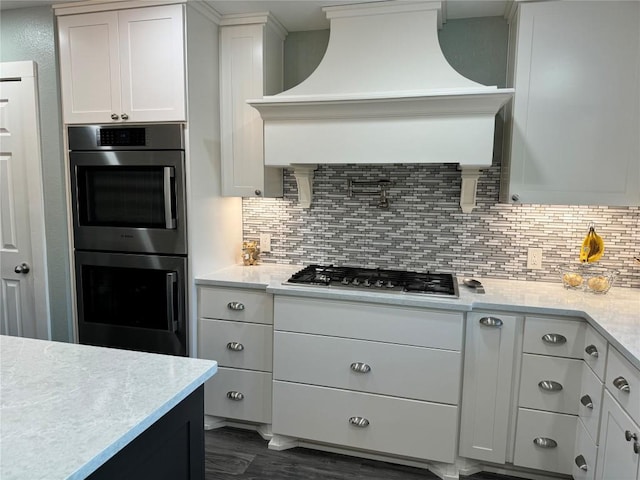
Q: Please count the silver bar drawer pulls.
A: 13